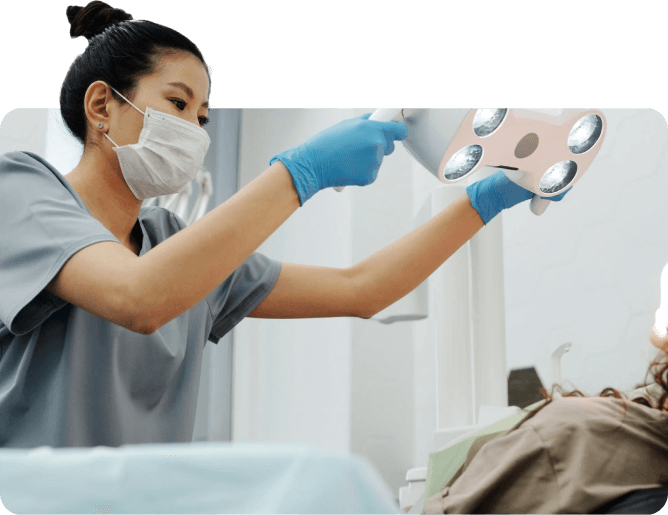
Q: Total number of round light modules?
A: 4